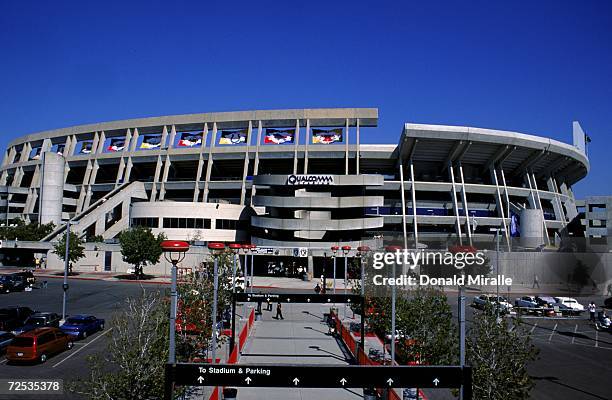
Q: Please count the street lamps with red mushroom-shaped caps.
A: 10